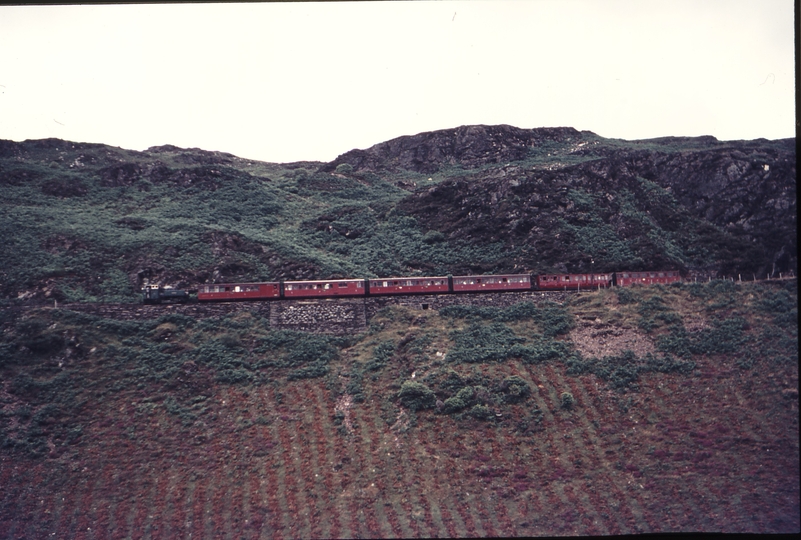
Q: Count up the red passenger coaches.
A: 6